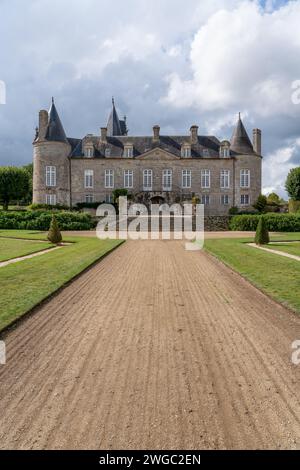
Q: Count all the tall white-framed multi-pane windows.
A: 10